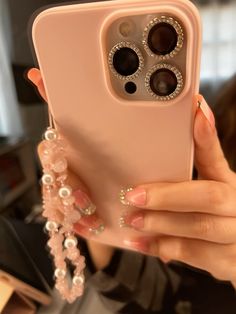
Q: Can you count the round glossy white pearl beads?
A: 7